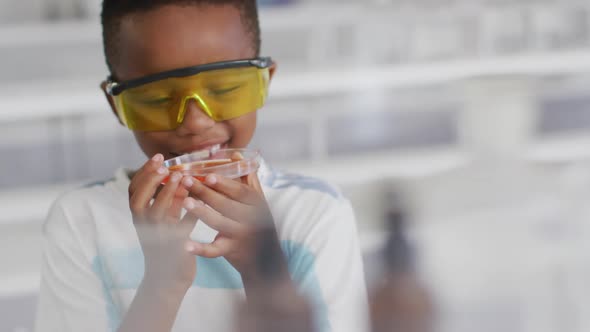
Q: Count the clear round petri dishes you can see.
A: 1